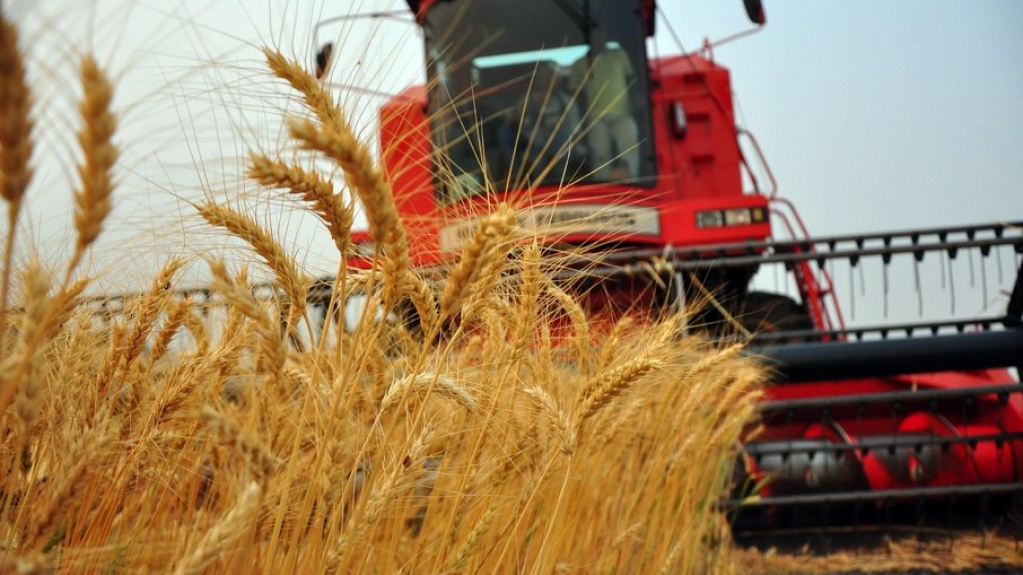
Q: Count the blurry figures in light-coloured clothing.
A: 1